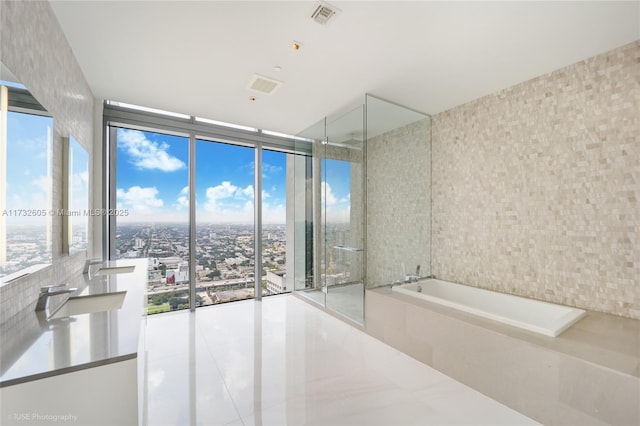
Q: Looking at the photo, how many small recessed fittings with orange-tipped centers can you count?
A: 2